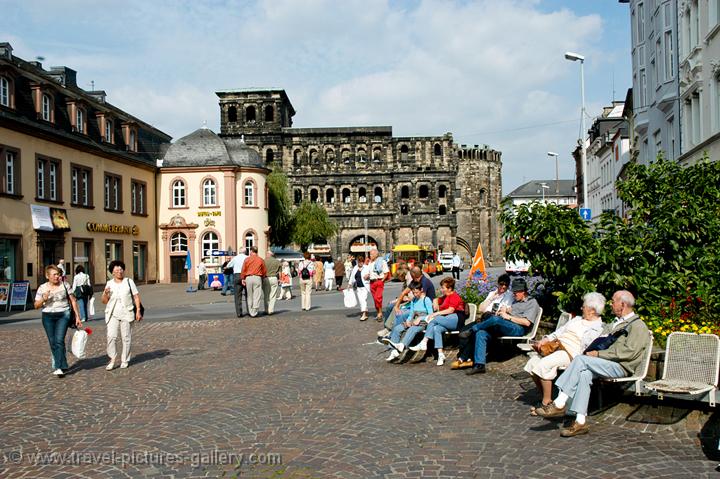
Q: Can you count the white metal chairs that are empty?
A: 1